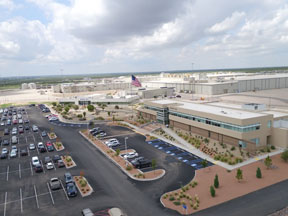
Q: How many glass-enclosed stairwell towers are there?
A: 1